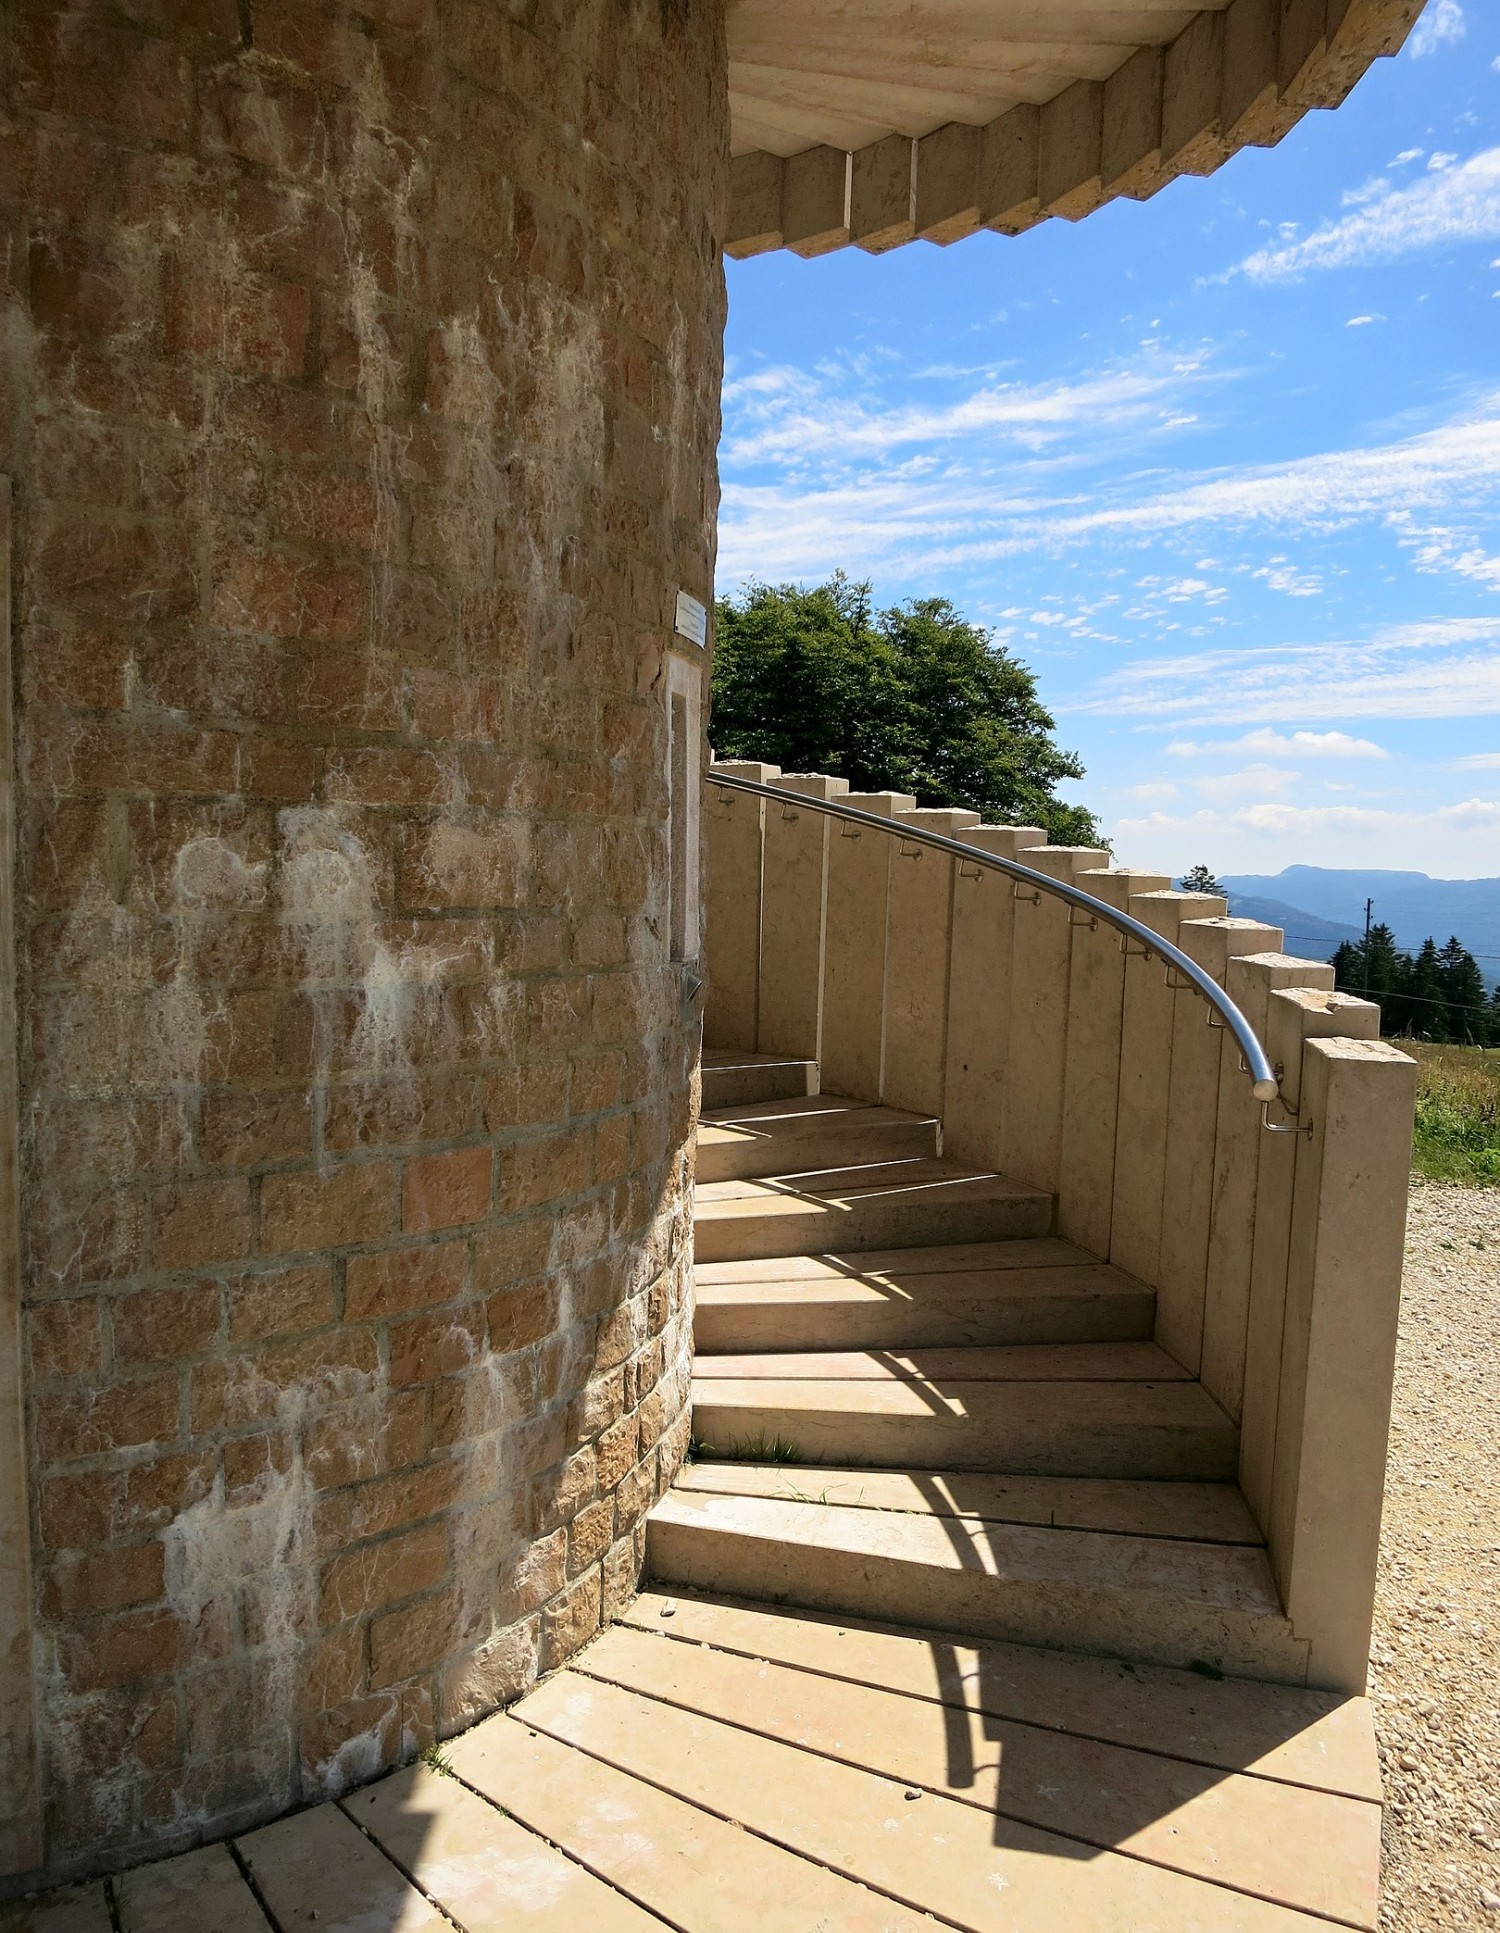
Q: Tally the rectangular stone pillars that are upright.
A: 12